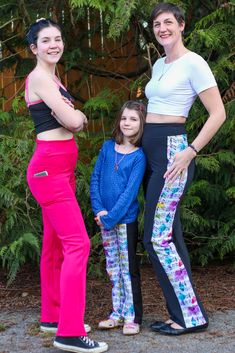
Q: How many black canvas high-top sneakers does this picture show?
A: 2